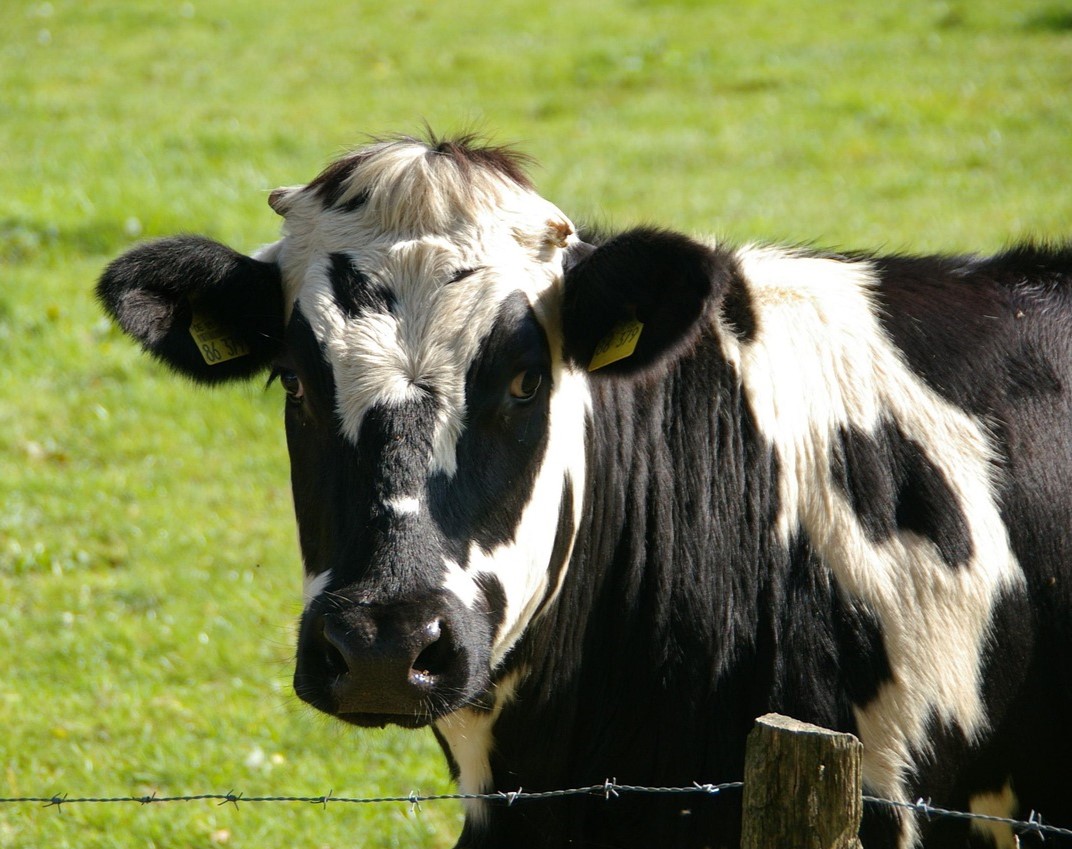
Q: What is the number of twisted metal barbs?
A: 10